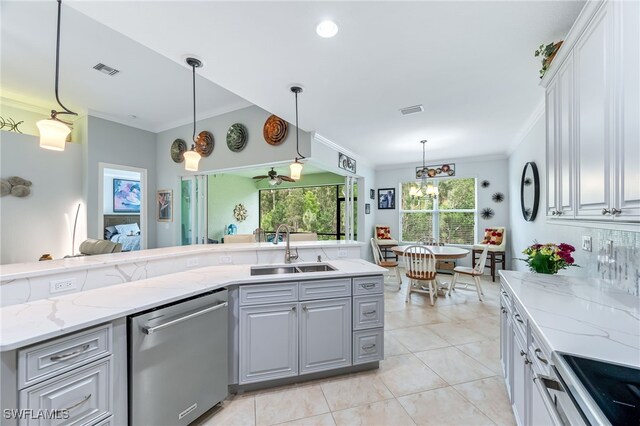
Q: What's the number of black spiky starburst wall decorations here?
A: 3